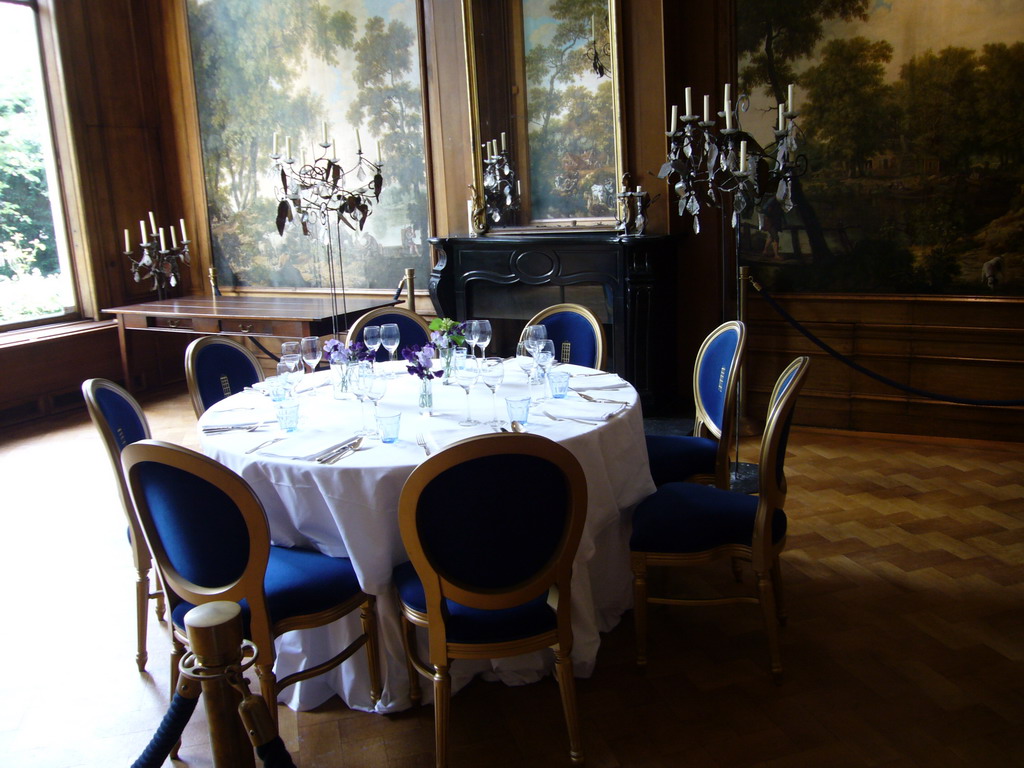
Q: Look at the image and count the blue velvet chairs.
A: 8